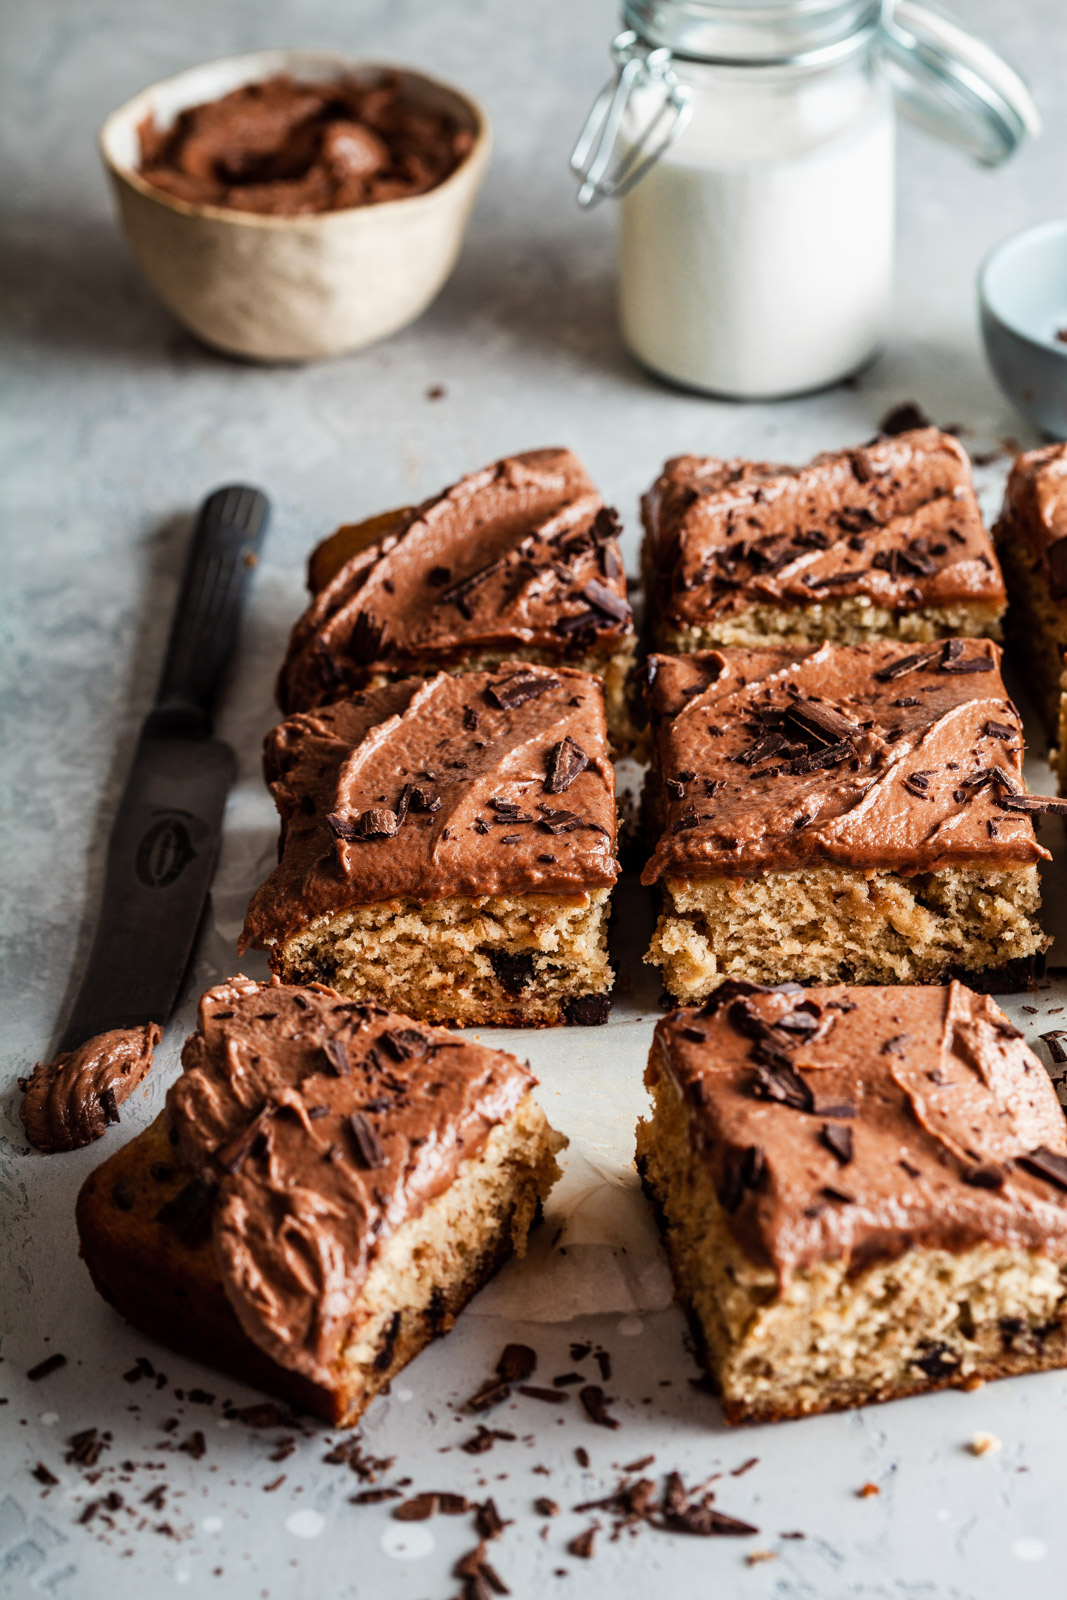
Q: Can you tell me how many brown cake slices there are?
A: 7